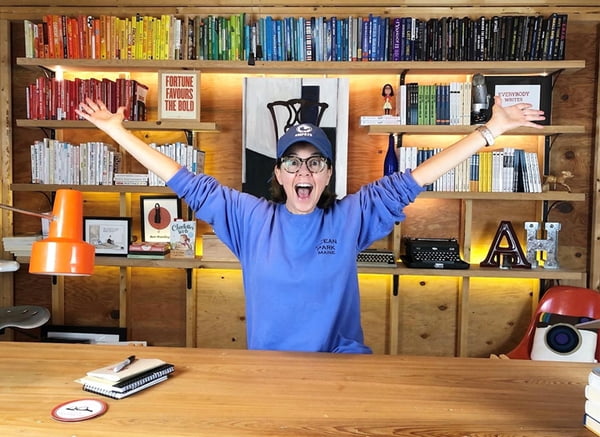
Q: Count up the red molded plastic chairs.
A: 1